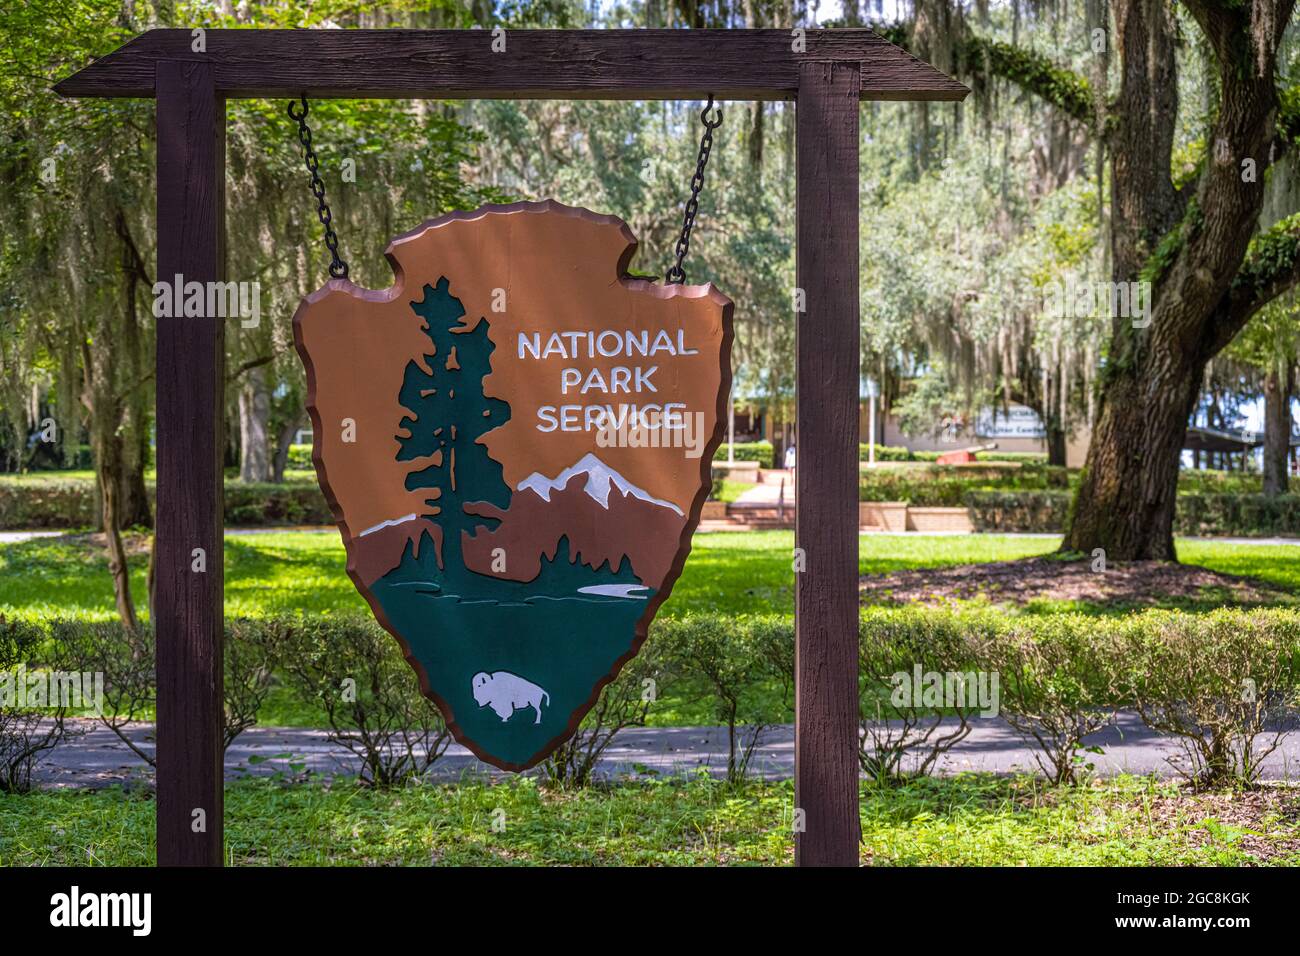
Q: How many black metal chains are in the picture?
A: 2